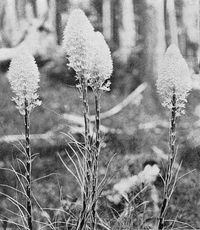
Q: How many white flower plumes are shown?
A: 4